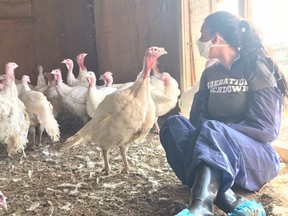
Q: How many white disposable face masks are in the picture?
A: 1